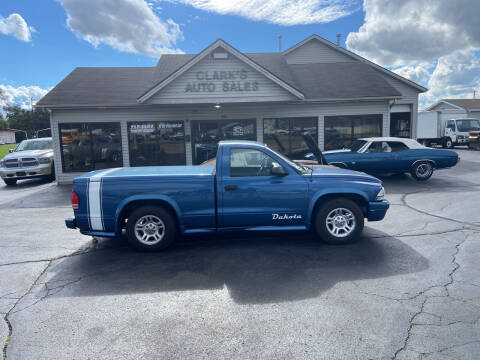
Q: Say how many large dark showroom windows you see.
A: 5